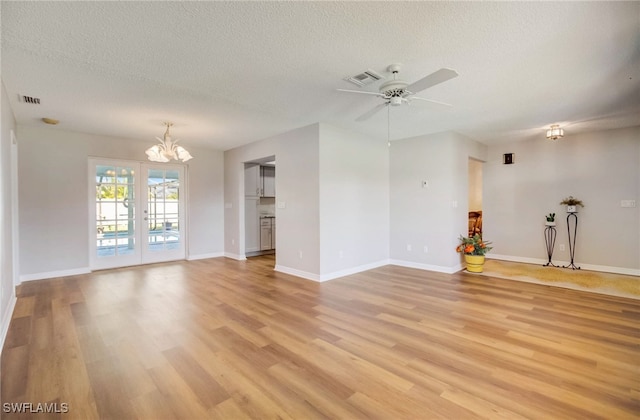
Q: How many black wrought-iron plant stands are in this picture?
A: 2